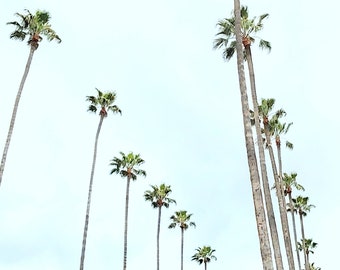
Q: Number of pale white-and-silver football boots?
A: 0